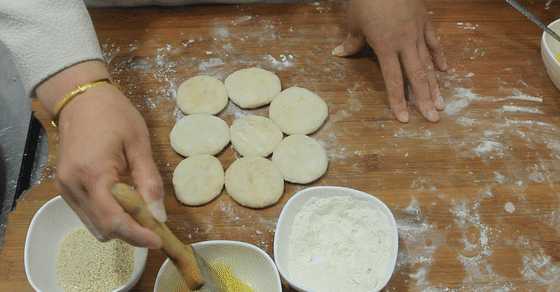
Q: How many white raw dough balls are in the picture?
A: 8